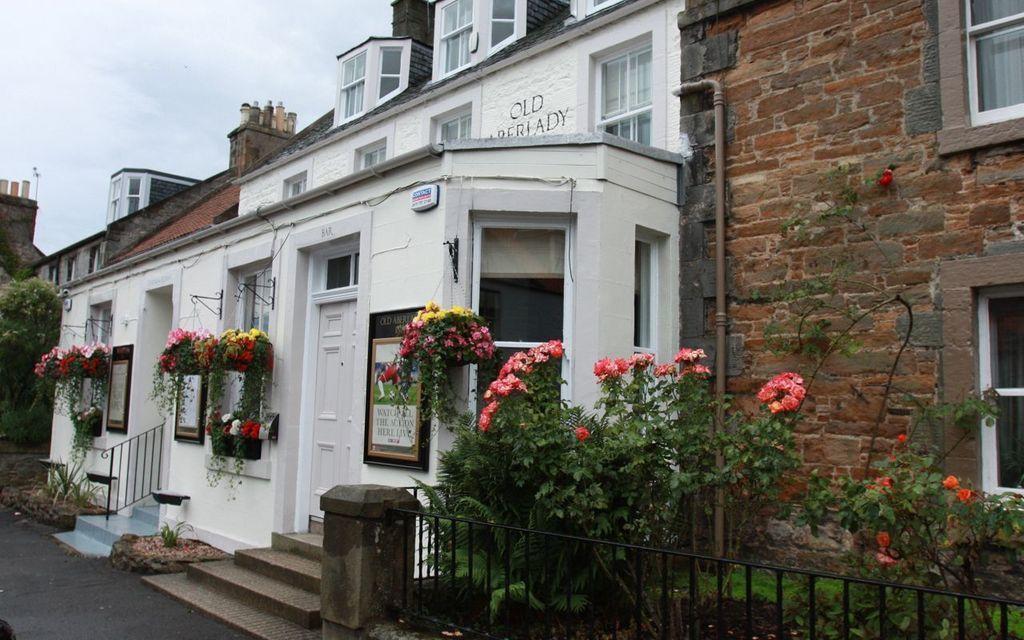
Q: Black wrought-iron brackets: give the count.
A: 5